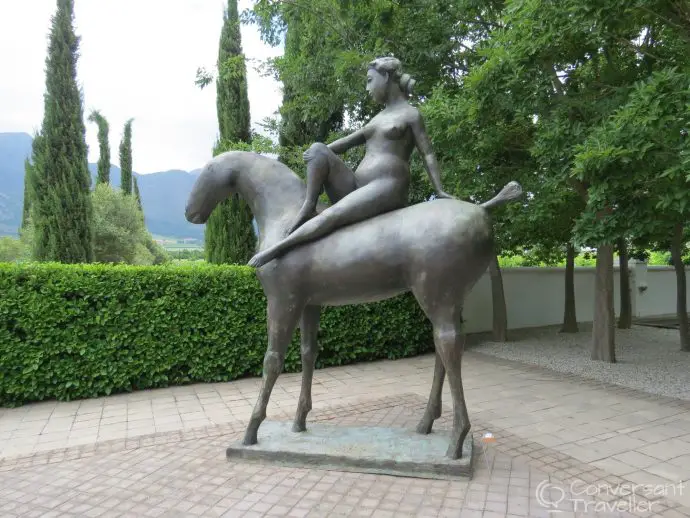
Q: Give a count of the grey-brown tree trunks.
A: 5